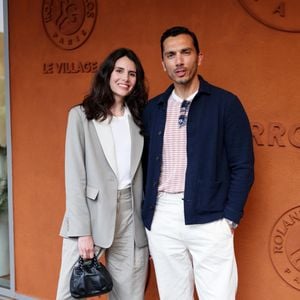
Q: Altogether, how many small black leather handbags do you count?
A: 1